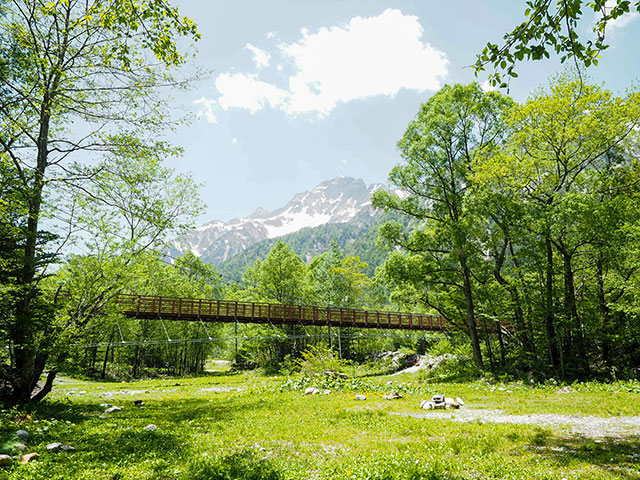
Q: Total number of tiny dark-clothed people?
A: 0